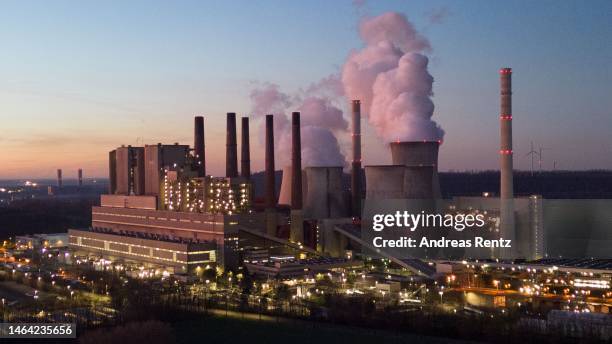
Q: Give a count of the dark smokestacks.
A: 5